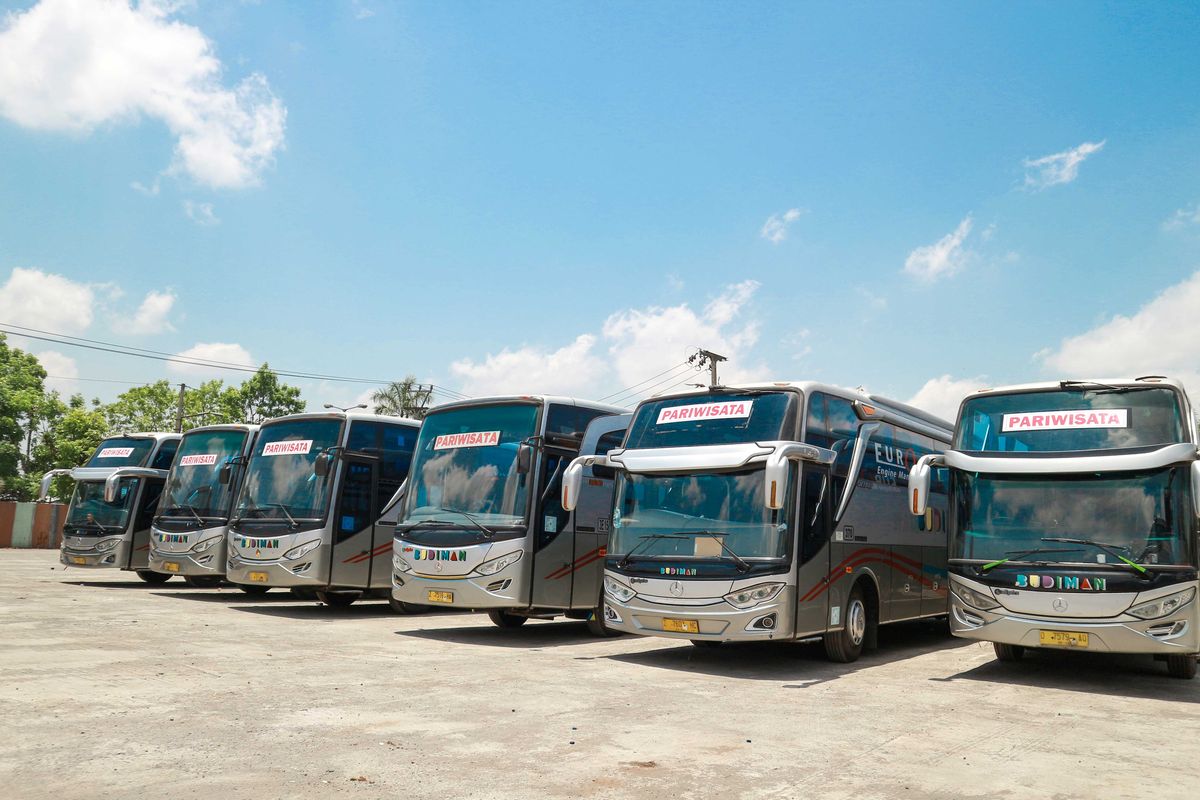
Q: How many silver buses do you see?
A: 6